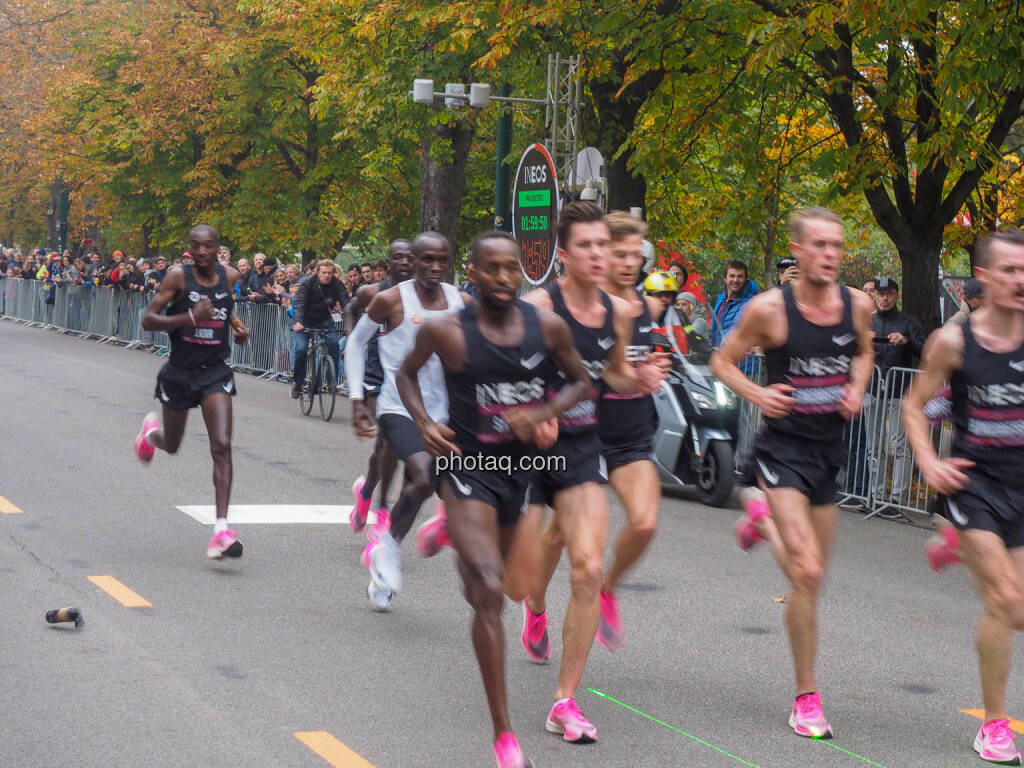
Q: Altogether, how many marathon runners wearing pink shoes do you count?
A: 7